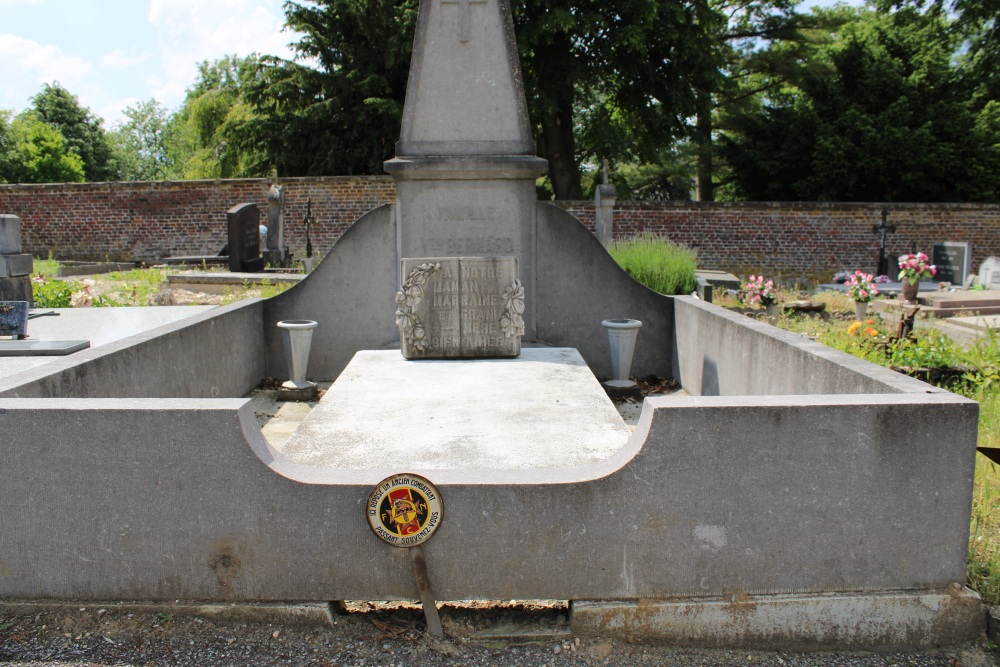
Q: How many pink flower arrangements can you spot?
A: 3